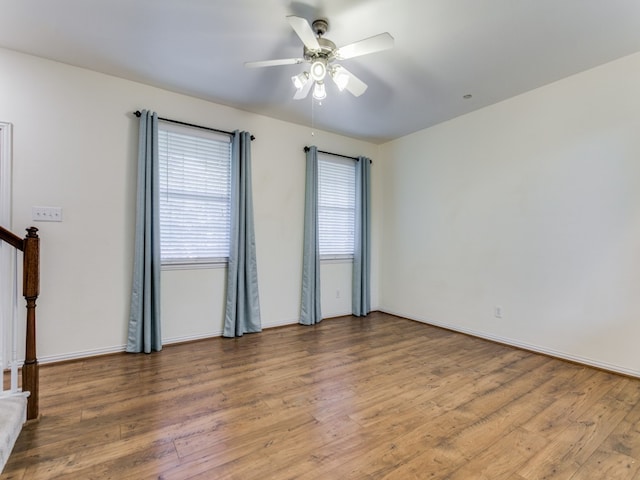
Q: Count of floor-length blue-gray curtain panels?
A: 4